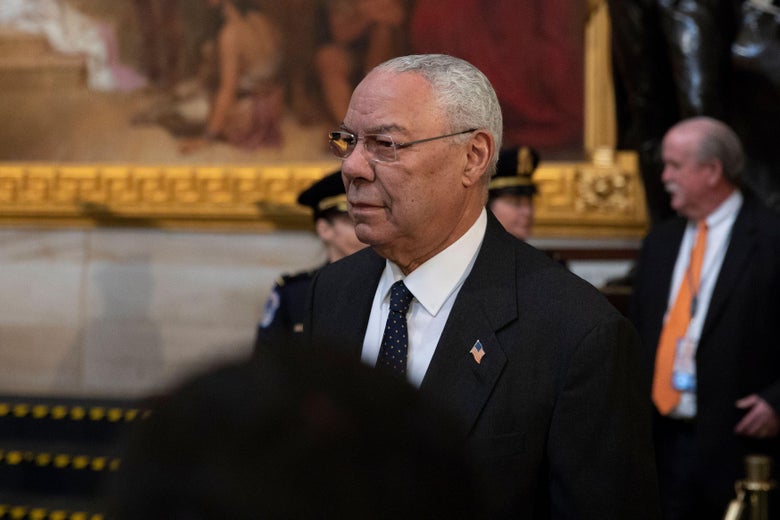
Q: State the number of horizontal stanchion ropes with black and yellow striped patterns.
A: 3